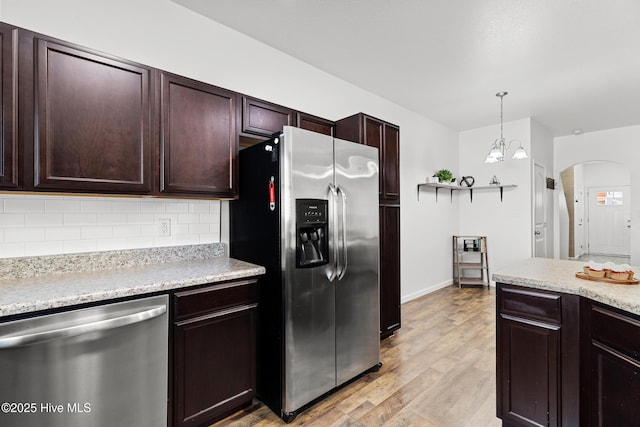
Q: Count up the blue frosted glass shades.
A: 0